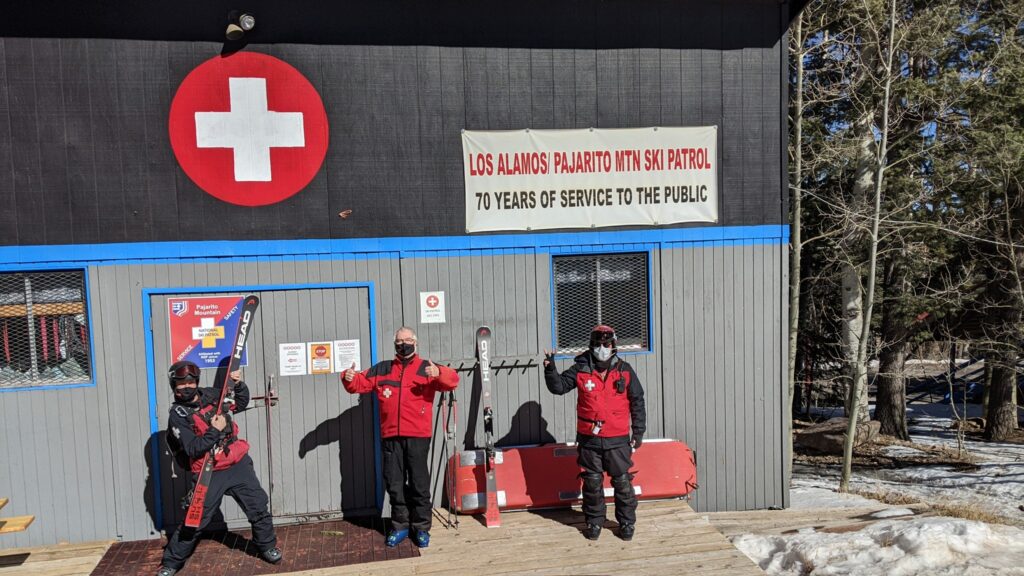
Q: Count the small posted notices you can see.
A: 4